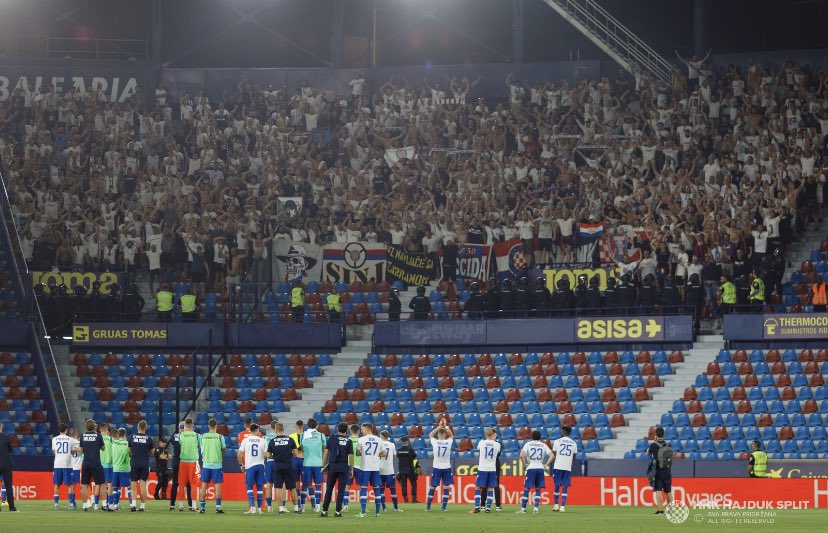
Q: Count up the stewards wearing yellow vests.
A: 7